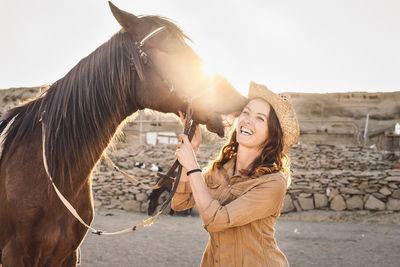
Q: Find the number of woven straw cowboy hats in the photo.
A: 1